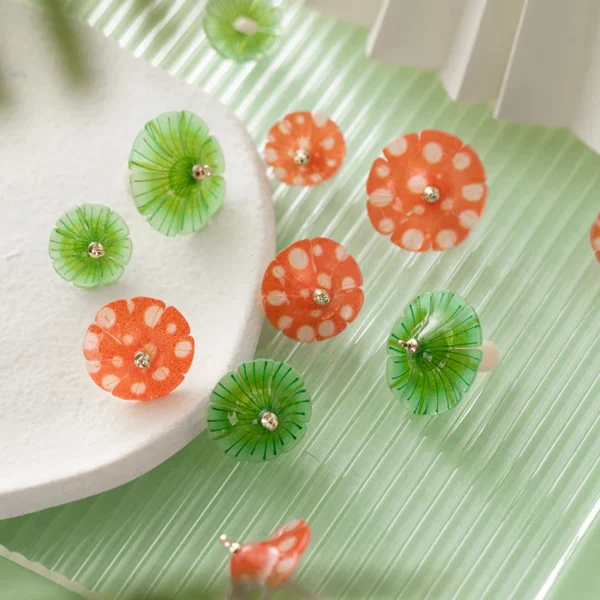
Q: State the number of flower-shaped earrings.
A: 11